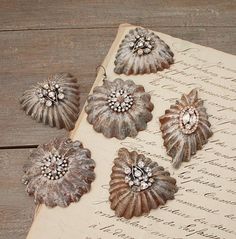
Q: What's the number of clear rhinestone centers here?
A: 6